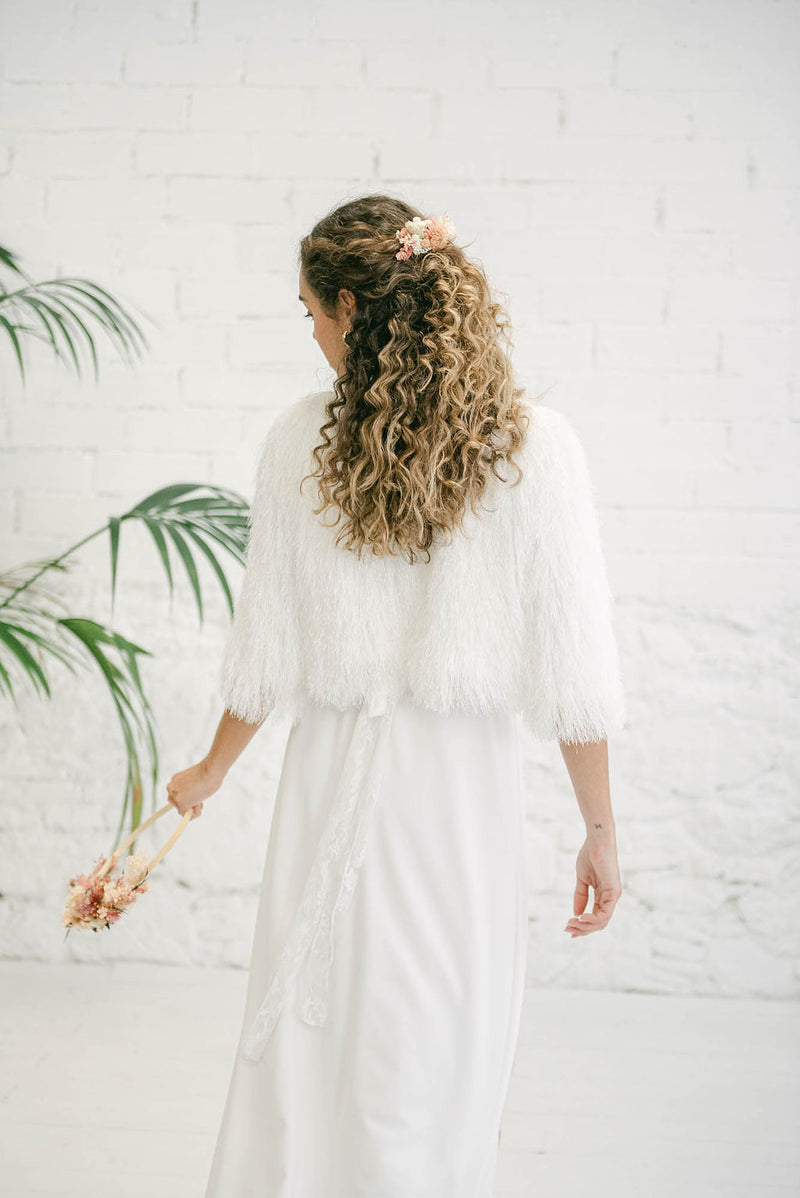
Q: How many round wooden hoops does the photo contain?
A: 1